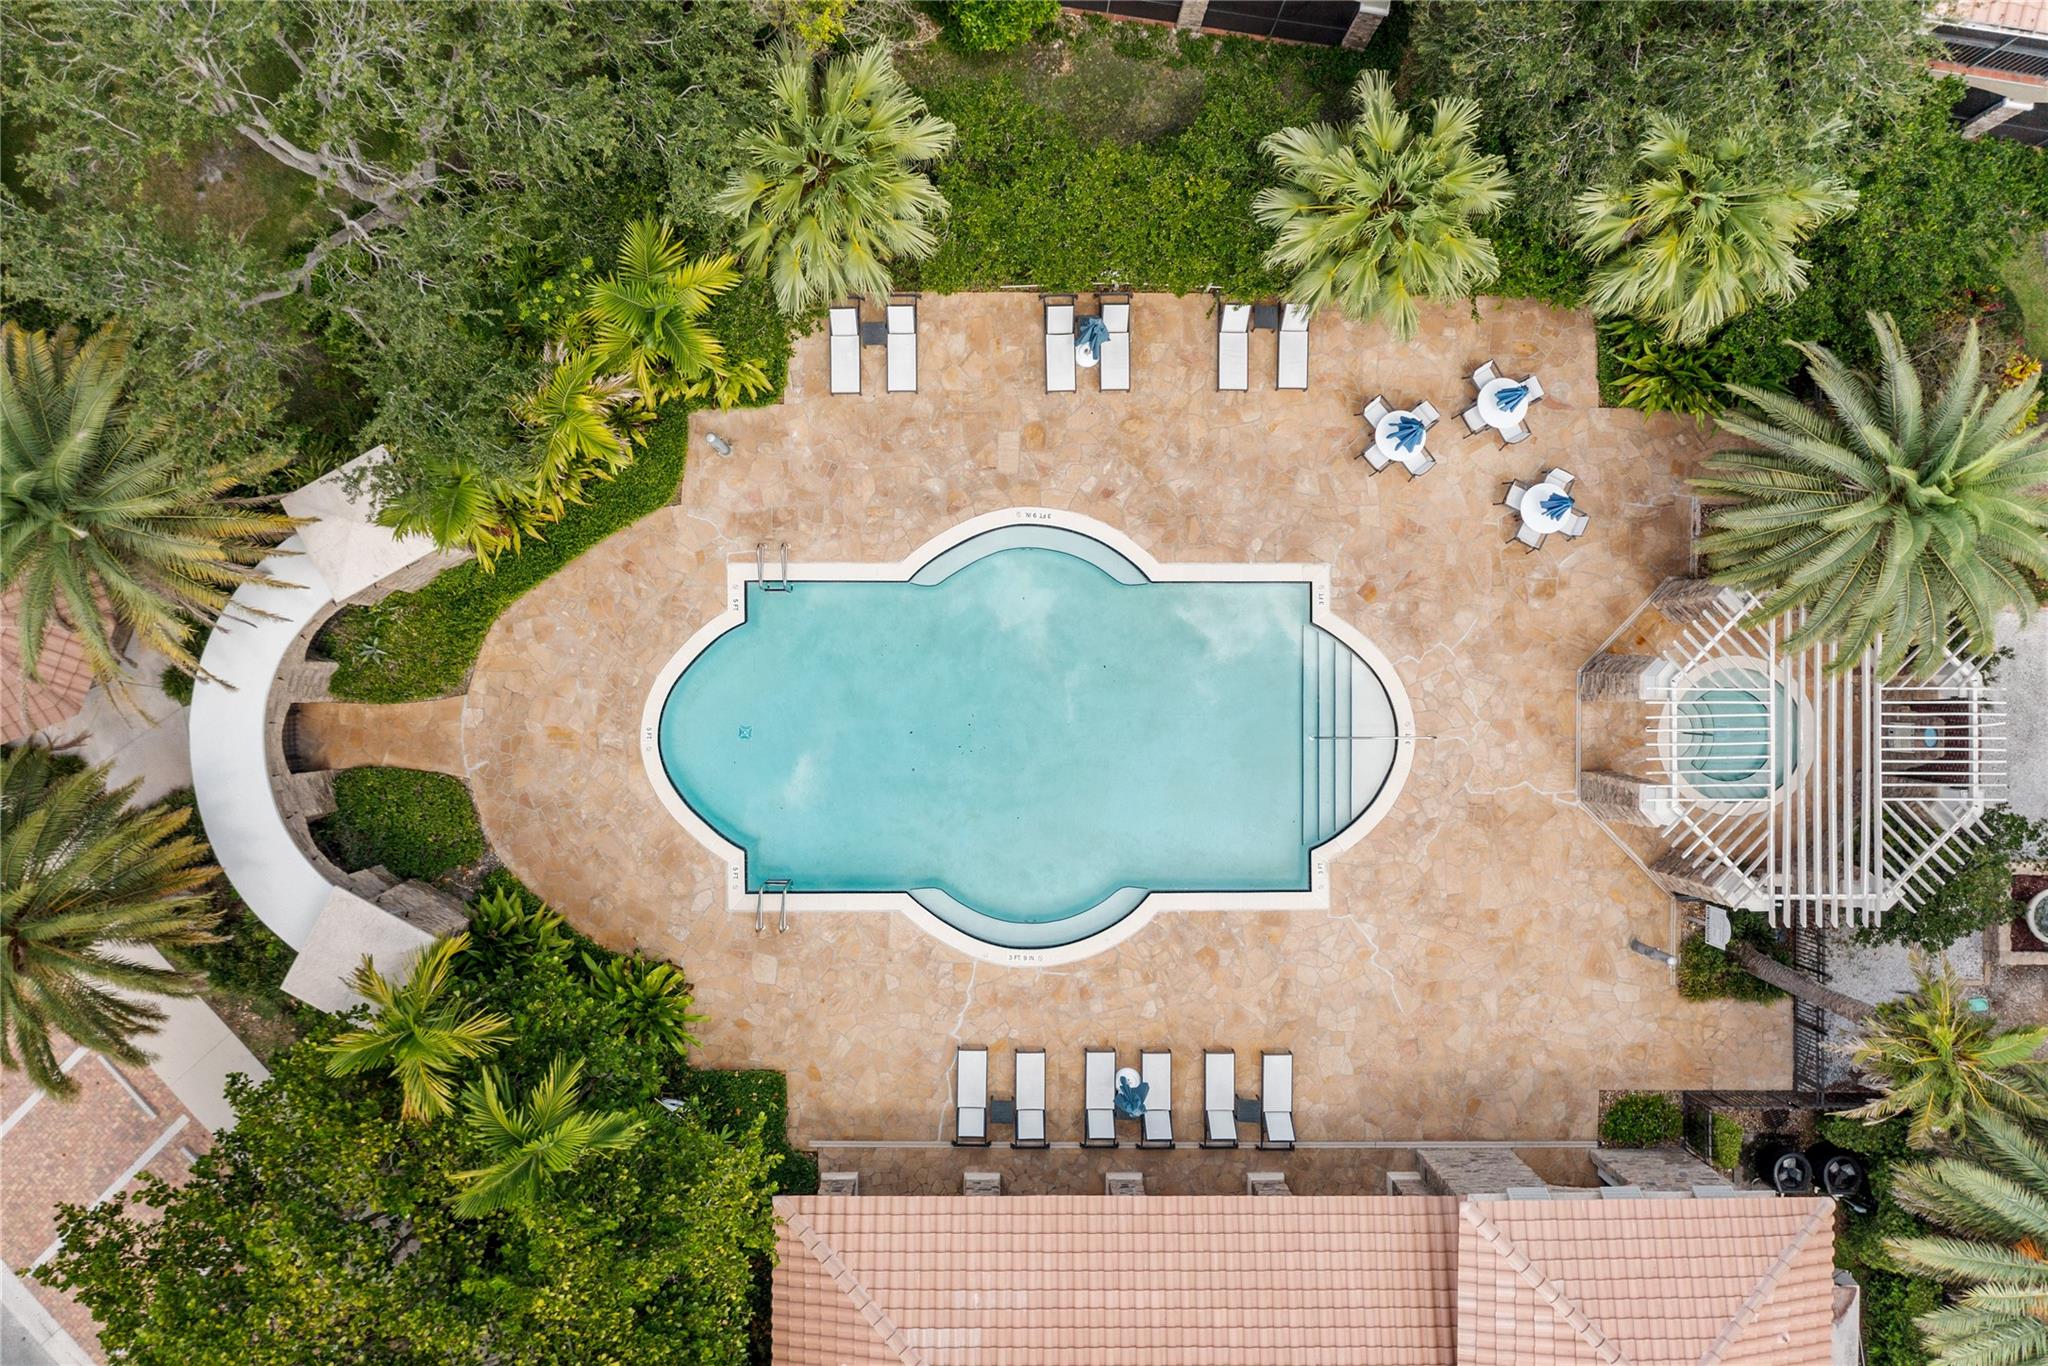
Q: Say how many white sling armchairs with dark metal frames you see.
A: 12